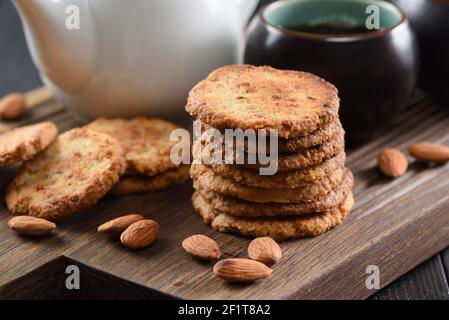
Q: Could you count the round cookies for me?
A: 11